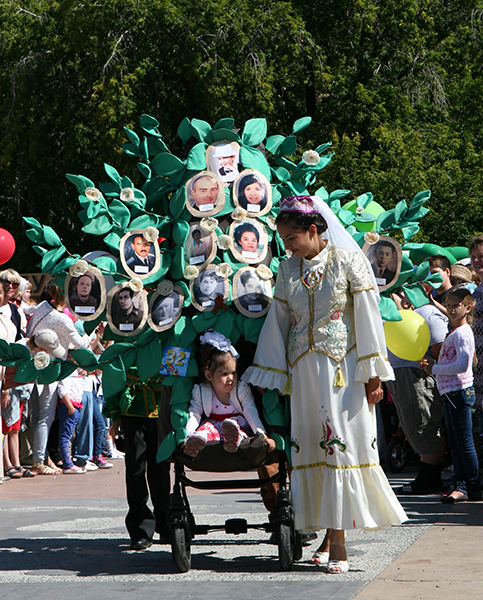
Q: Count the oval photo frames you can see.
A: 12